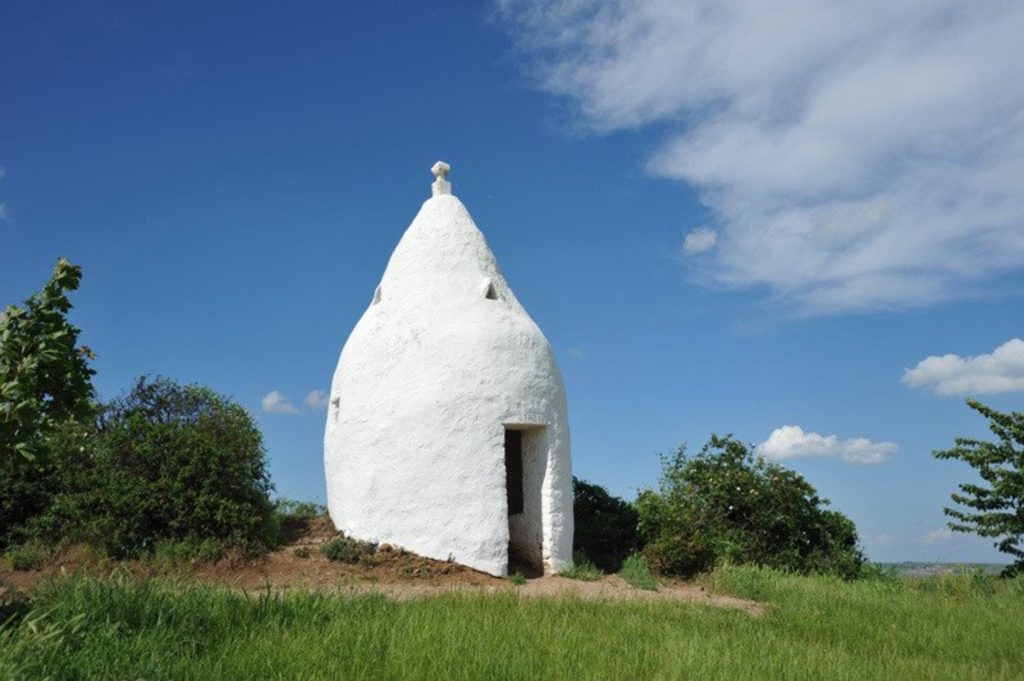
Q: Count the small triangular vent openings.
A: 2